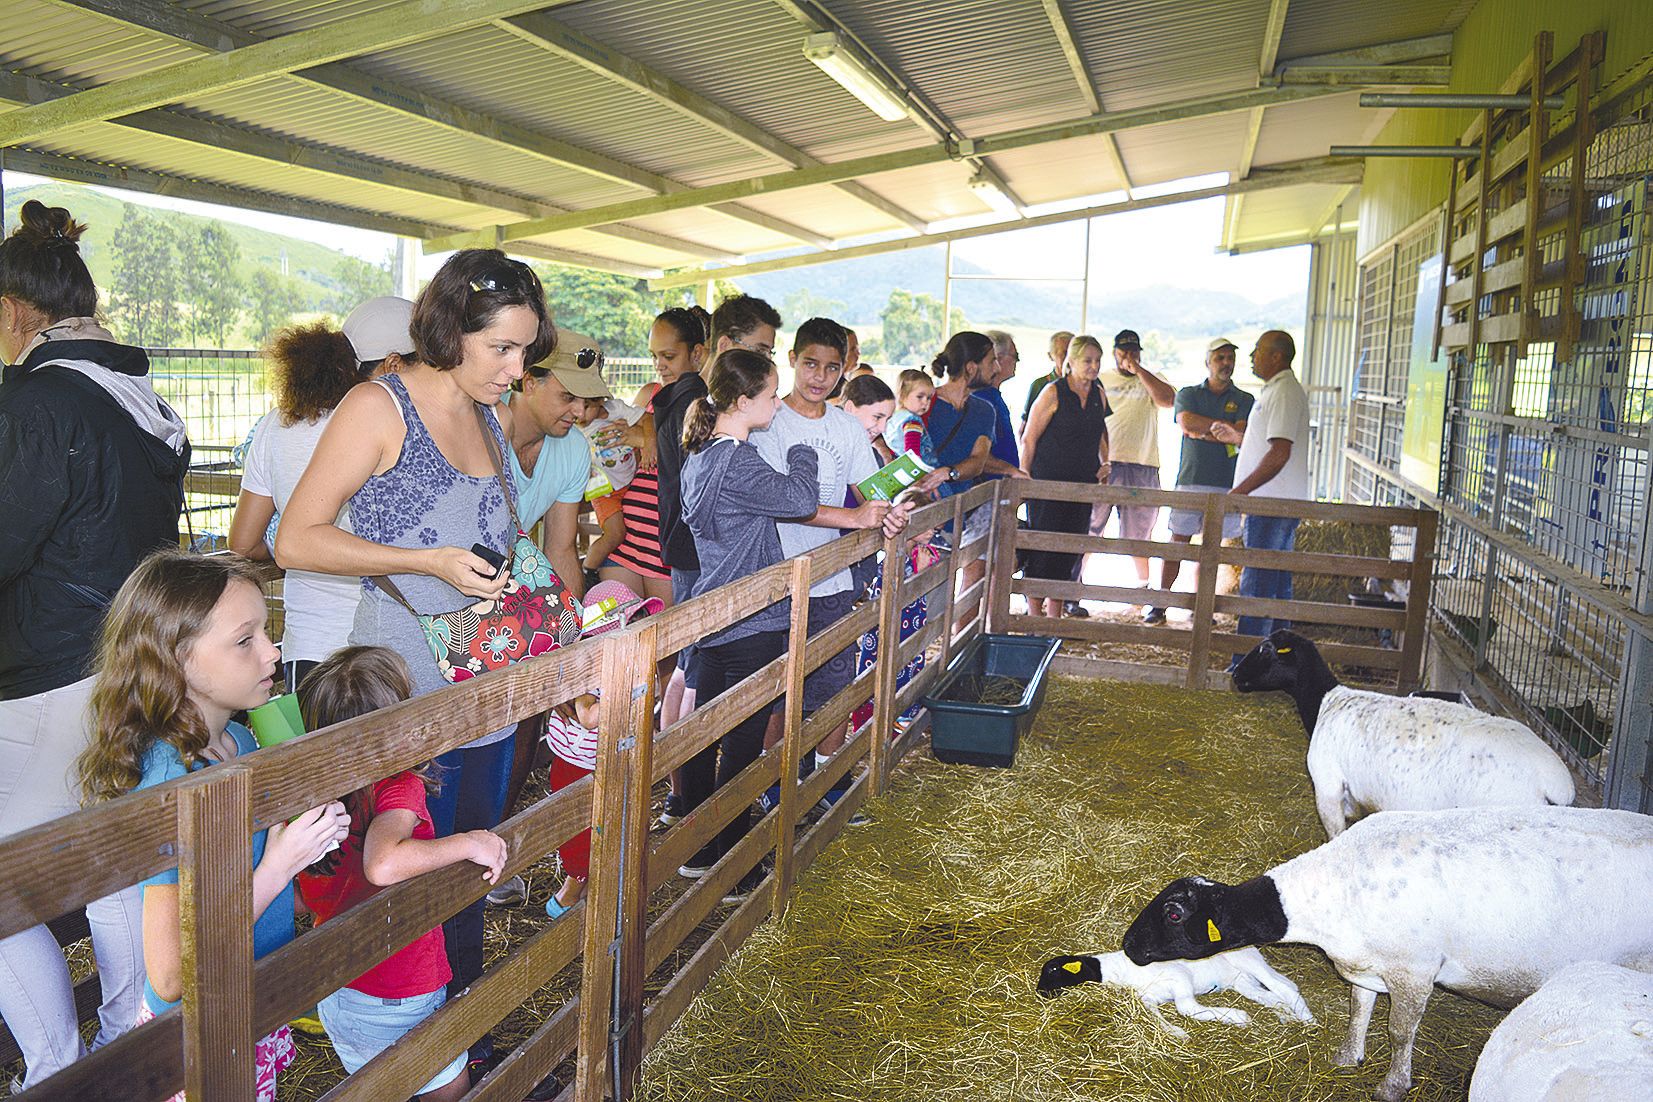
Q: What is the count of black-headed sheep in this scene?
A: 3